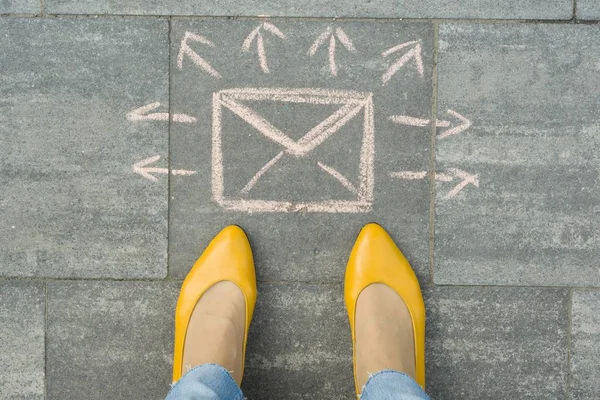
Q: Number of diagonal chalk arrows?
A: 2